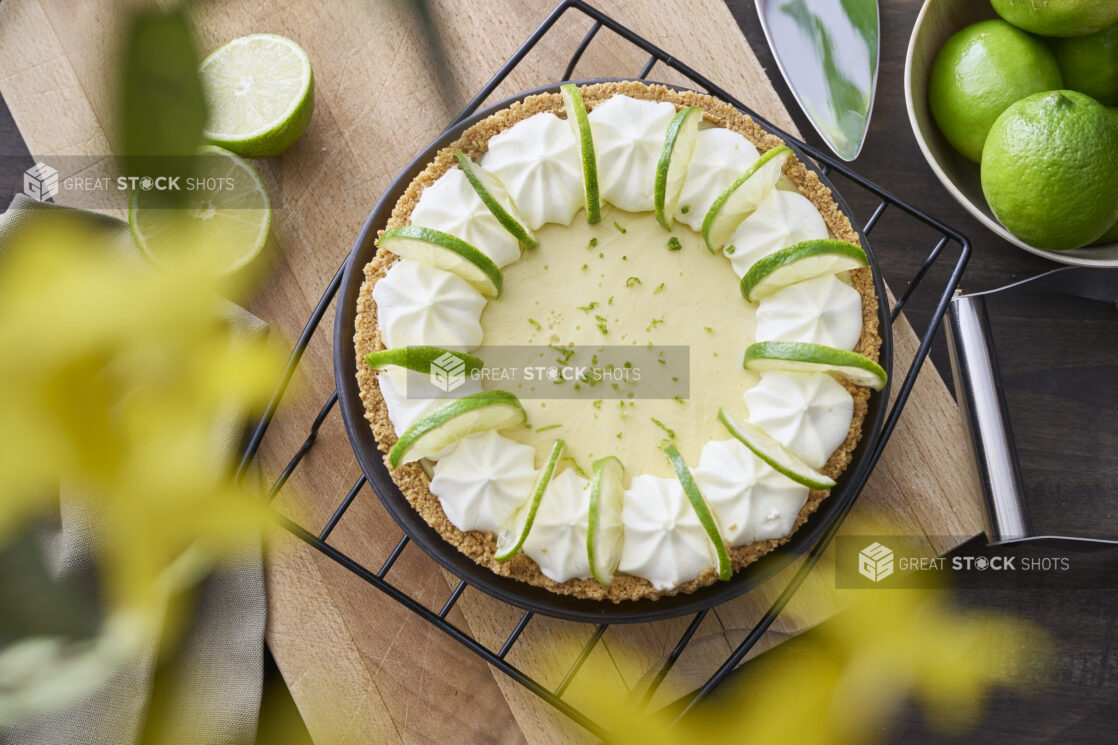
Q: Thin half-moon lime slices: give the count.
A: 13